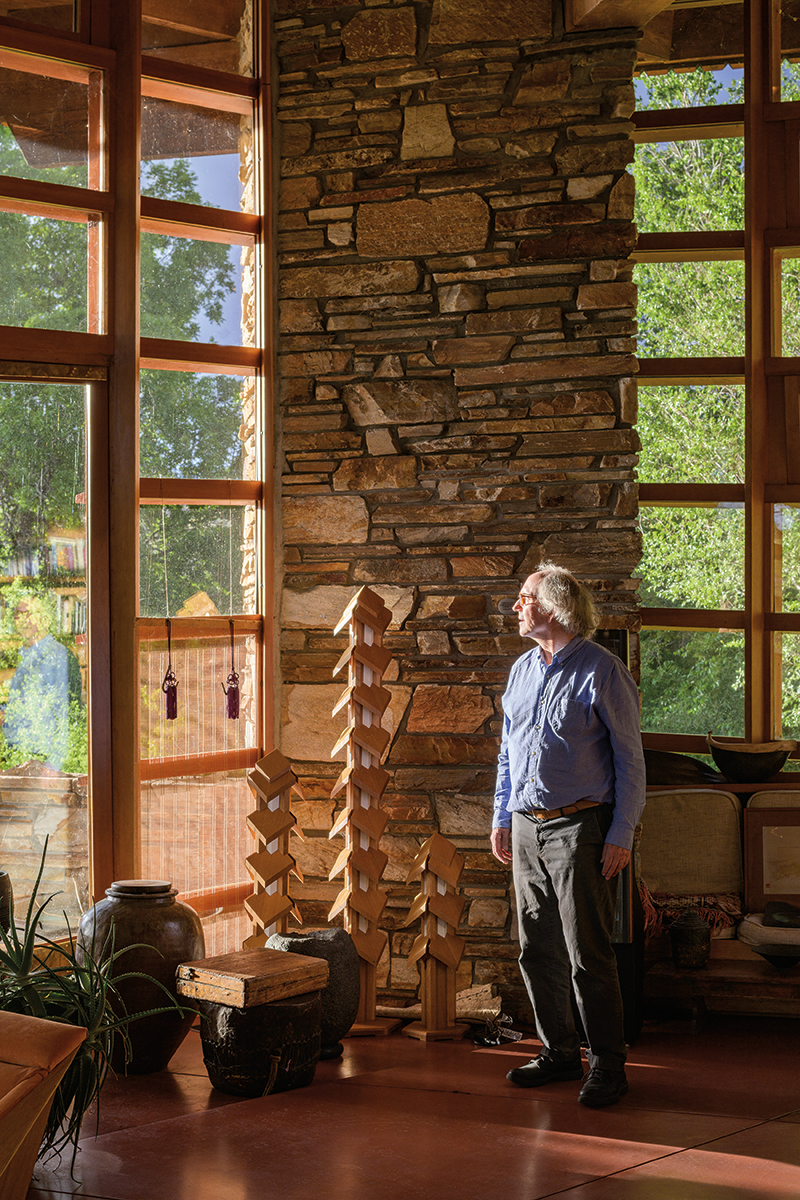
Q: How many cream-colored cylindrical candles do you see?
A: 0